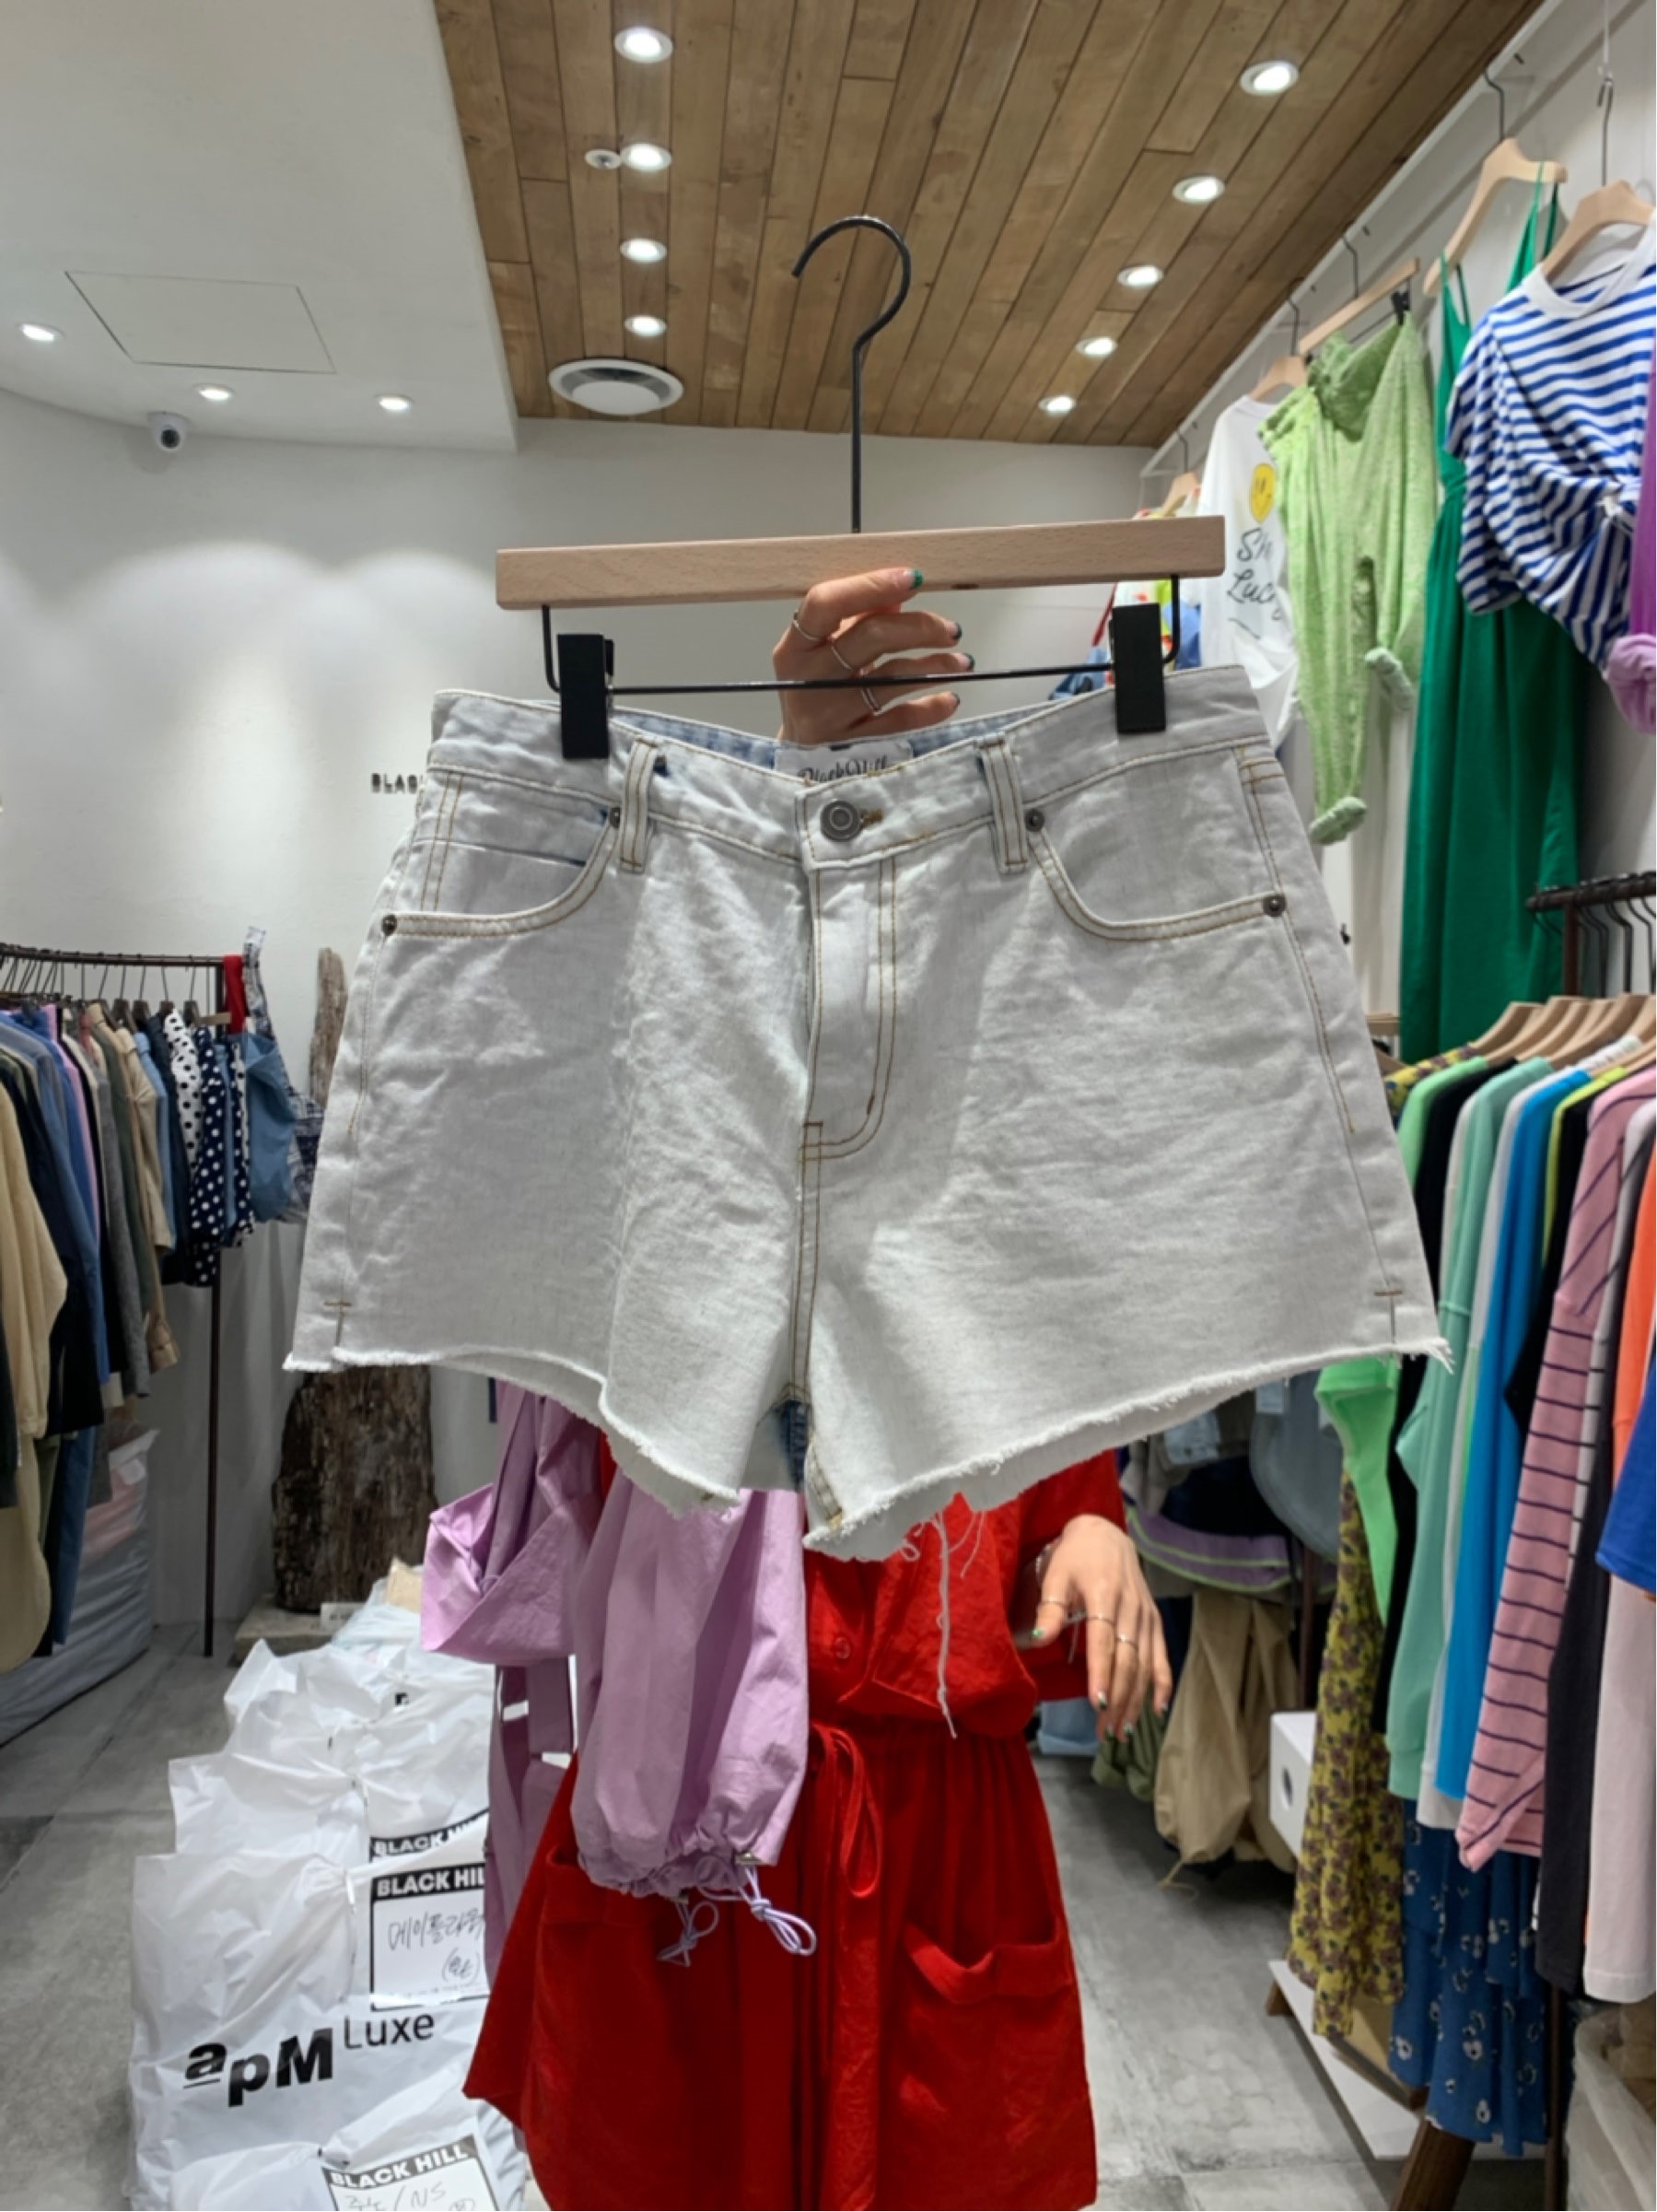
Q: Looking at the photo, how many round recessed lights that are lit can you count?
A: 12